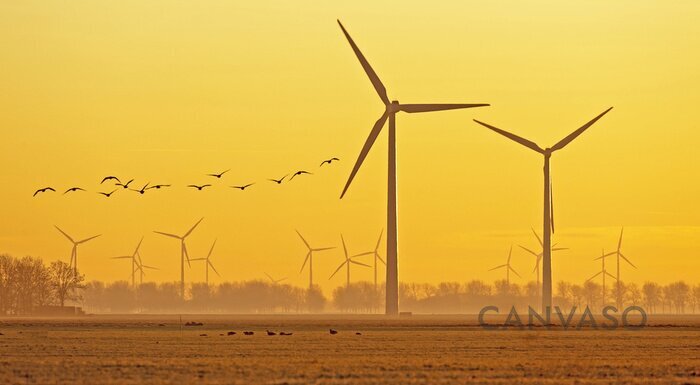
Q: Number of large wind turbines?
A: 2